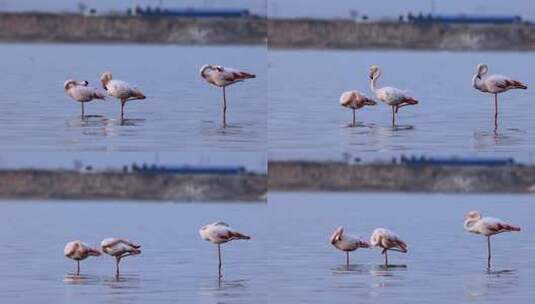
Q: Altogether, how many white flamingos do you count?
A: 12